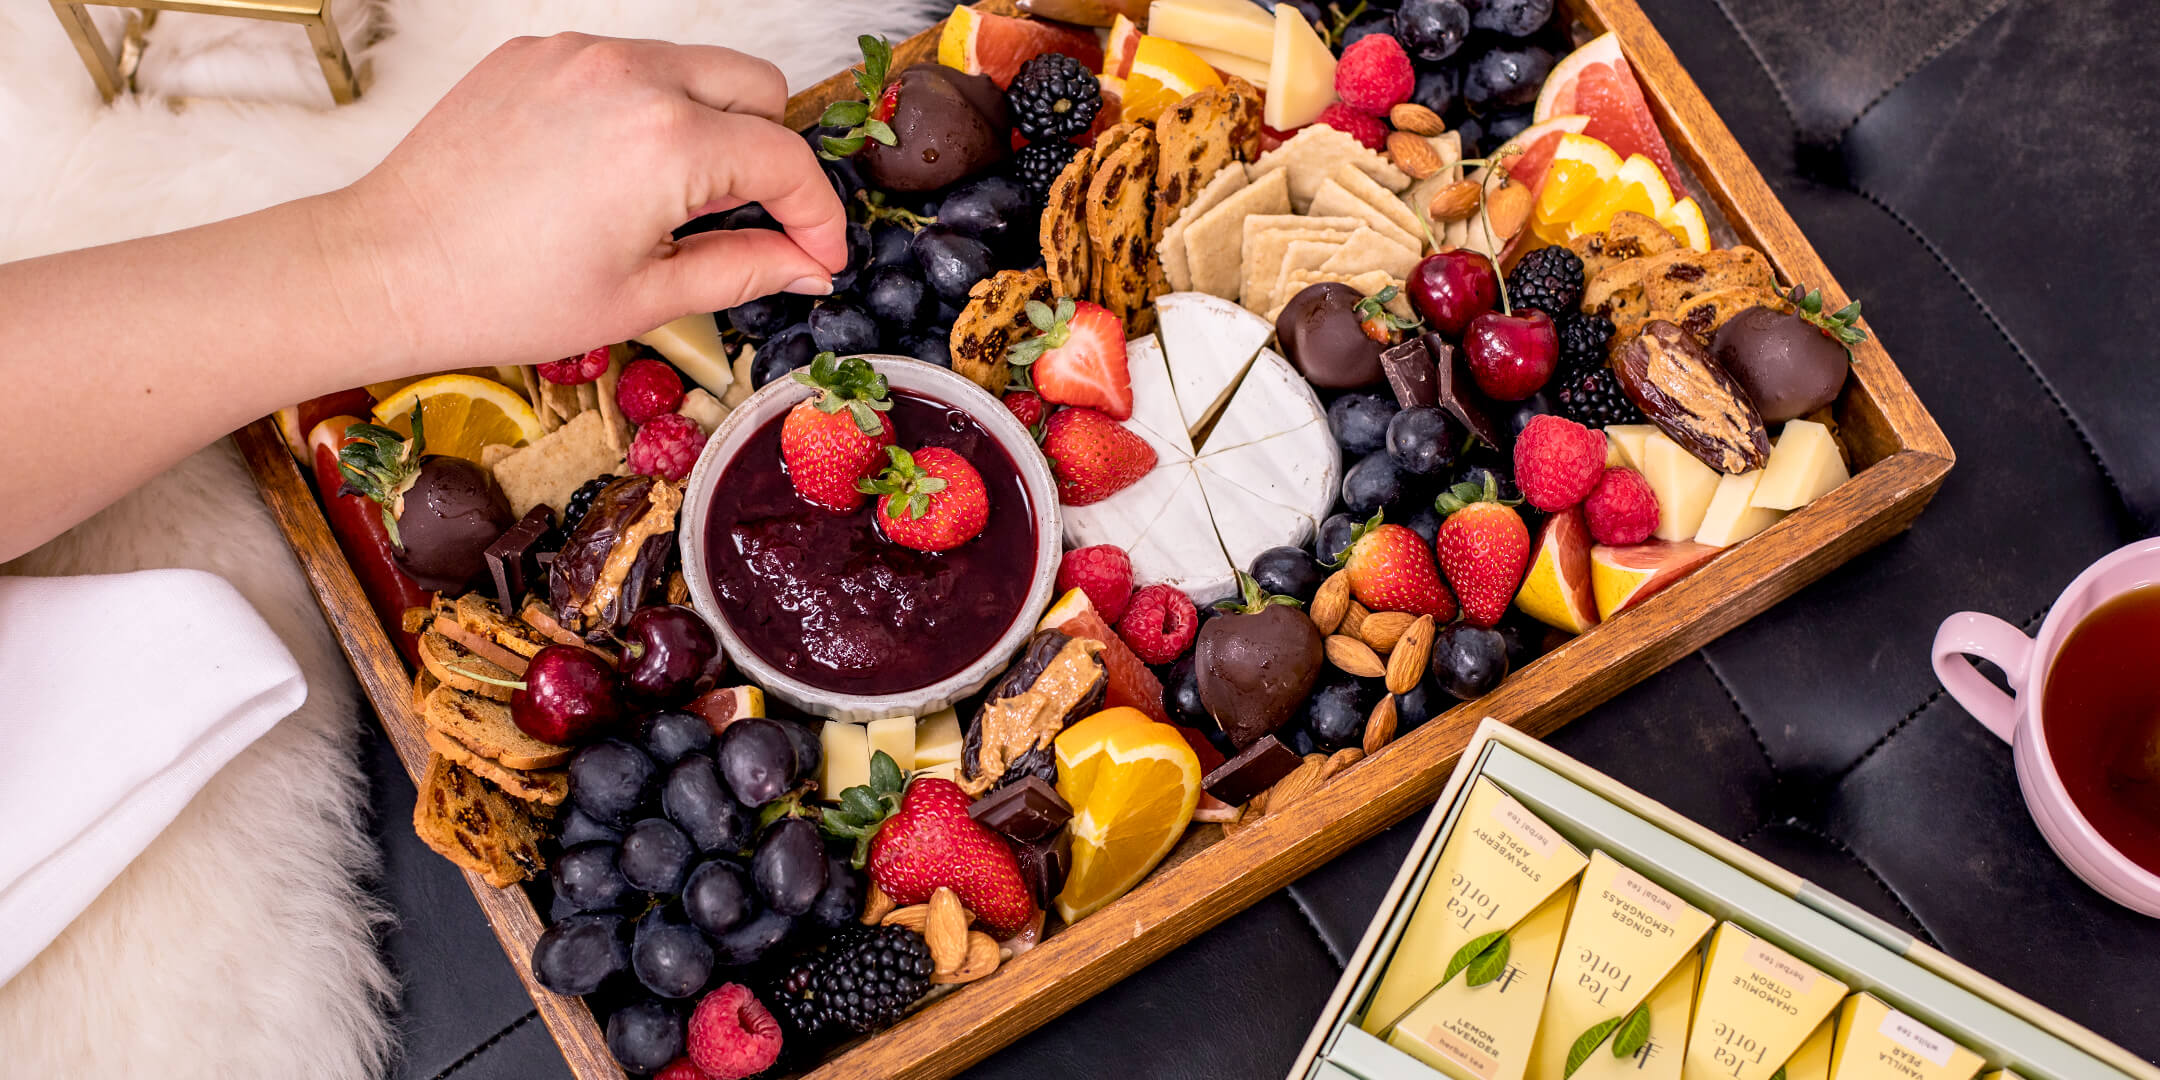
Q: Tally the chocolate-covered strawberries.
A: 5